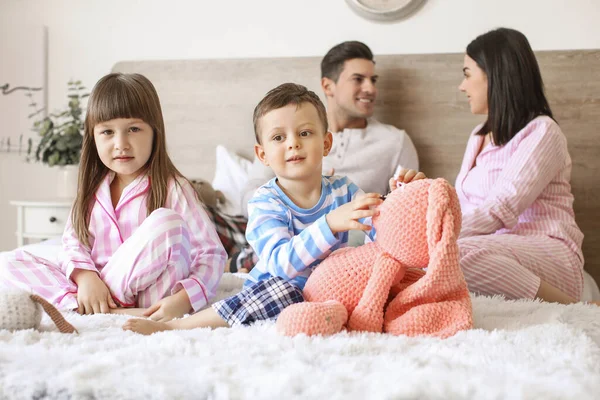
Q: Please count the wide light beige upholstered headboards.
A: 1